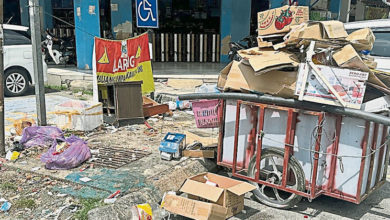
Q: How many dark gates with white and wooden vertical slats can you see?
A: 1